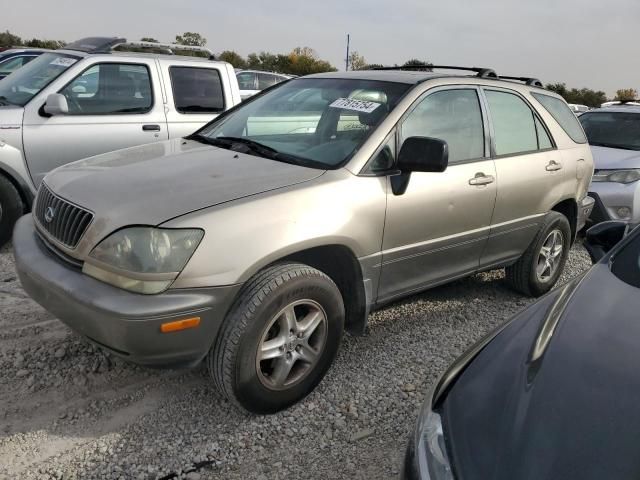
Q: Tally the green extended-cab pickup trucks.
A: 0